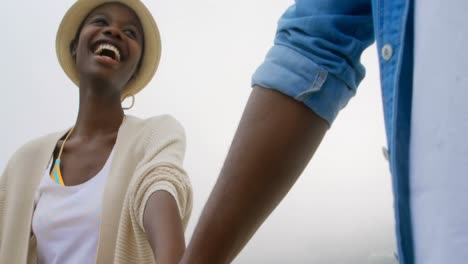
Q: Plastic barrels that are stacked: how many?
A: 0